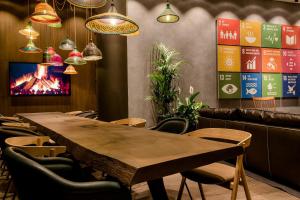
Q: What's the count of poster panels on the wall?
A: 12